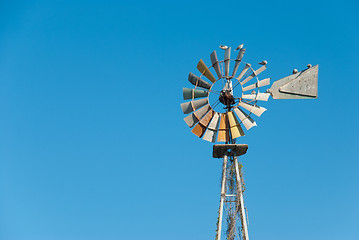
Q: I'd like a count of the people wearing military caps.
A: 0